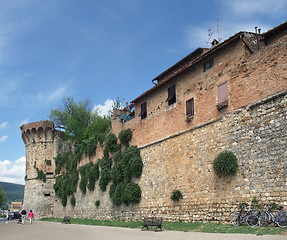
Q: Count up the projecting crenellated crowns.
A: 1